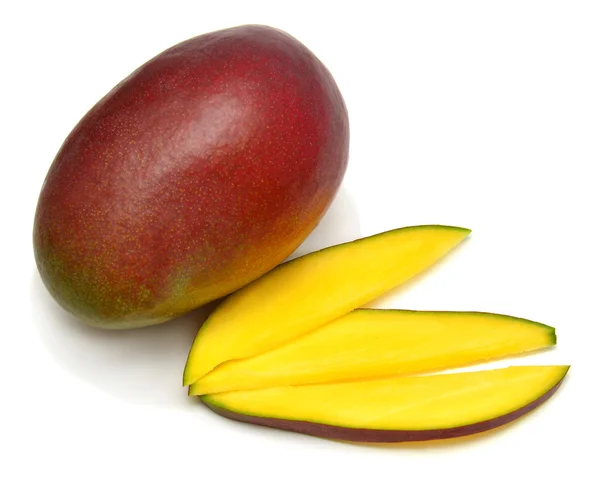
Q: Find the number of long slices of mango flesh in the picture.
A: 3